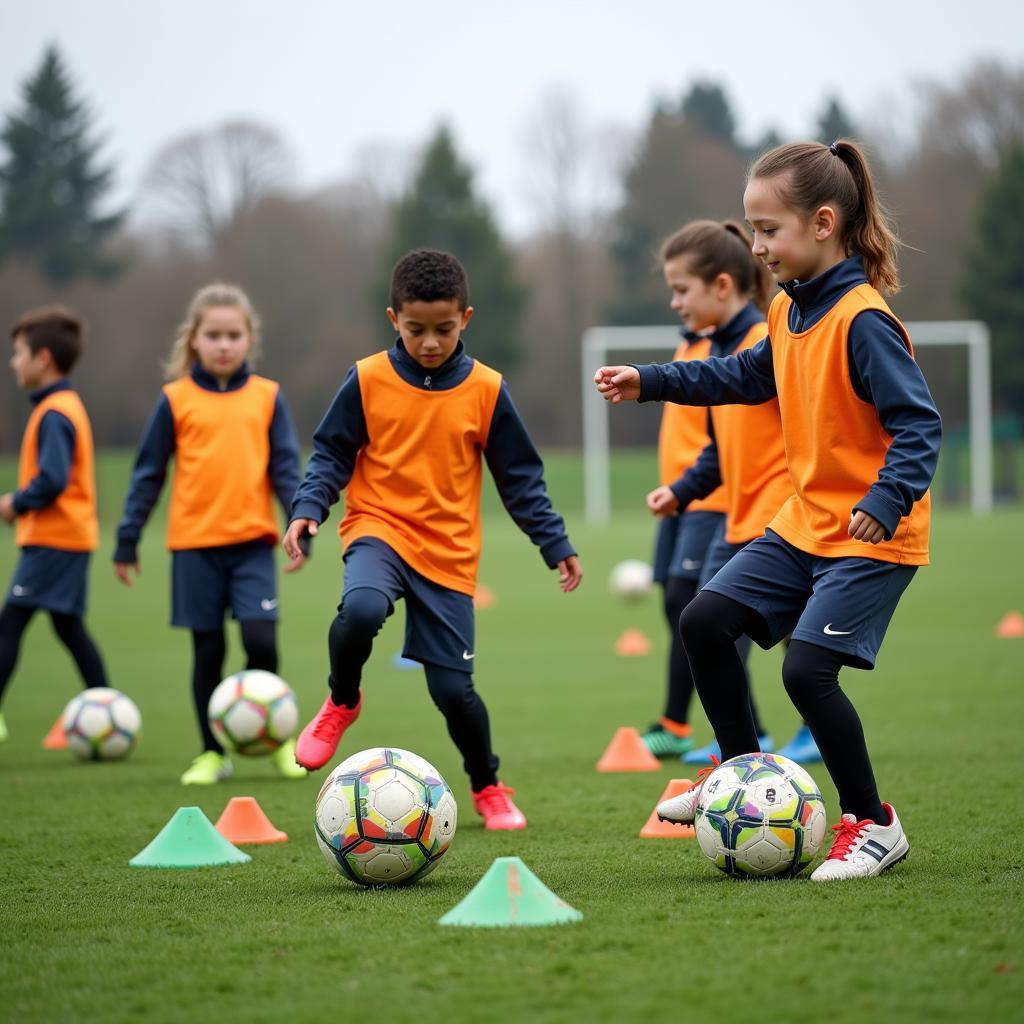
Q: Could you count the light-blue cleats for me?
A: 2